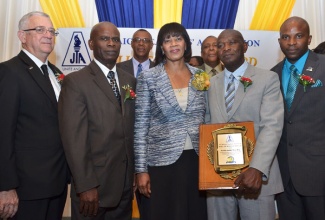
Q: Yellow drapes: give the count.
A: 3